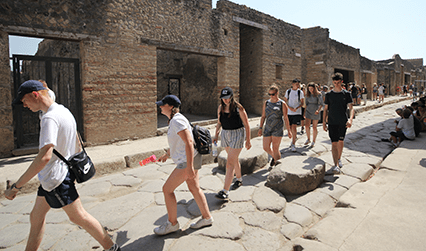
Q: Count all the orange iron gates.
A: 0